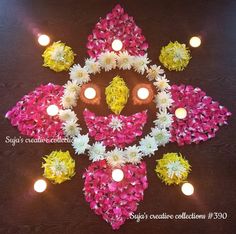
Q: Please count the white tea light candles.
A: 10